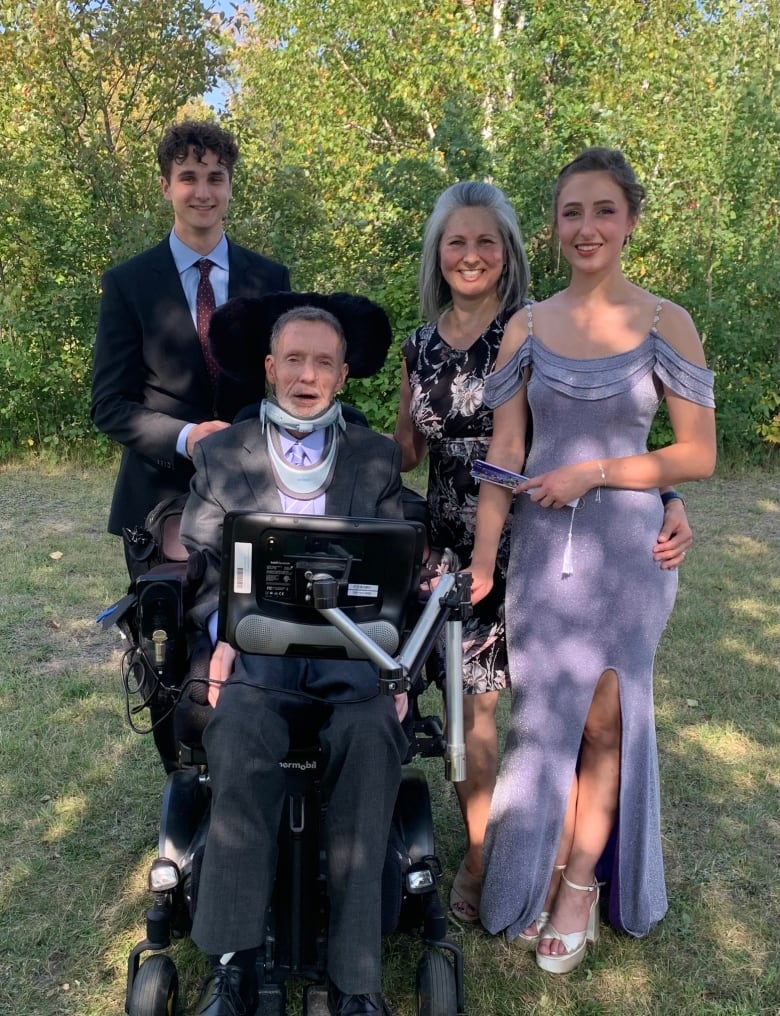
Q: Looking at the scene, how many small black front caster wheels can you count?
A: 2